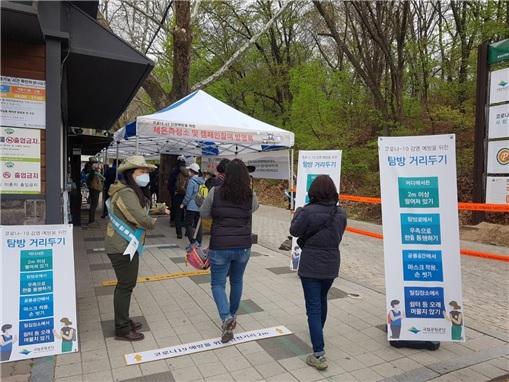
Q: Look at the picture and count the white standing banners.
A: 3